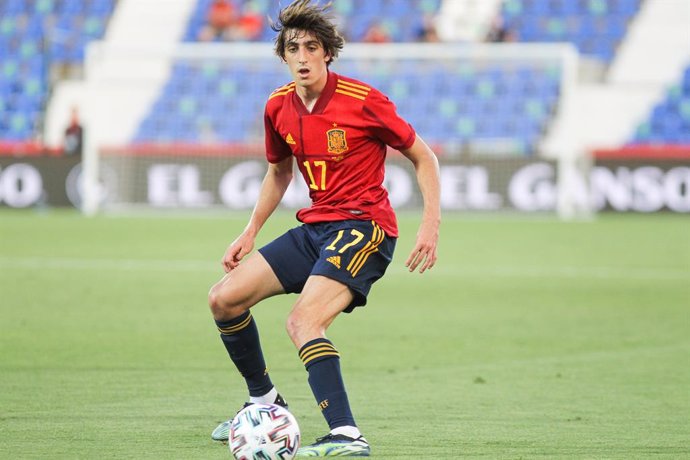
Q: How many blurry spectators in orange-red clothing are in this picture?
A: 3